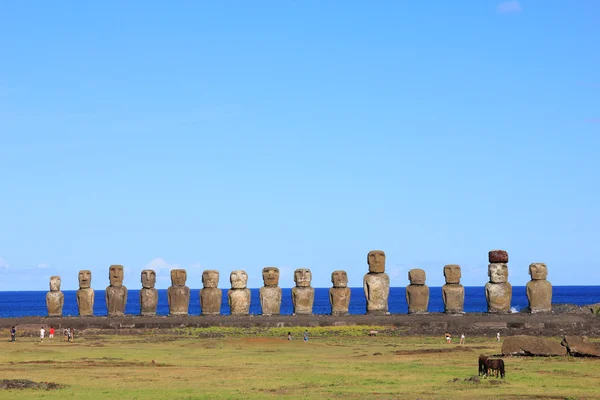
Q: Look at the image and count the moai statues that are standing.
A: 15